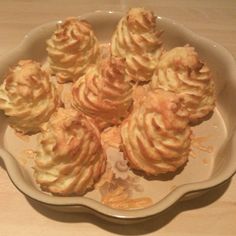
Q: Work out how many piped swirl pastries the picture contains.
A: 7